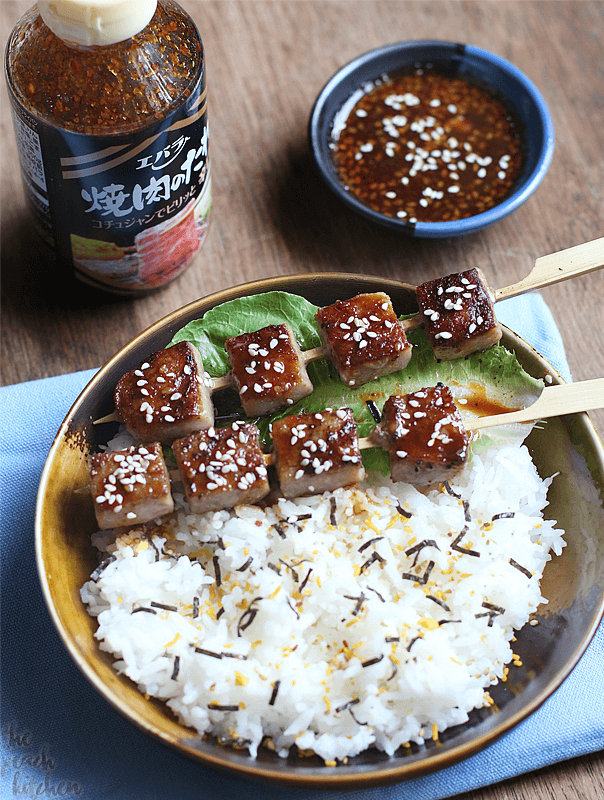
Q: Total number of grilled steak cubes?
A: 8